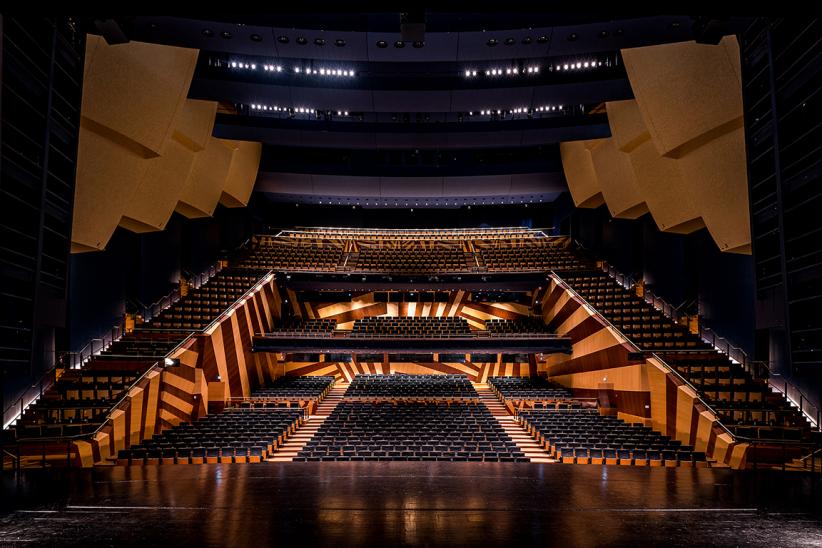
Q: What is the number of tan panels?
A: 12